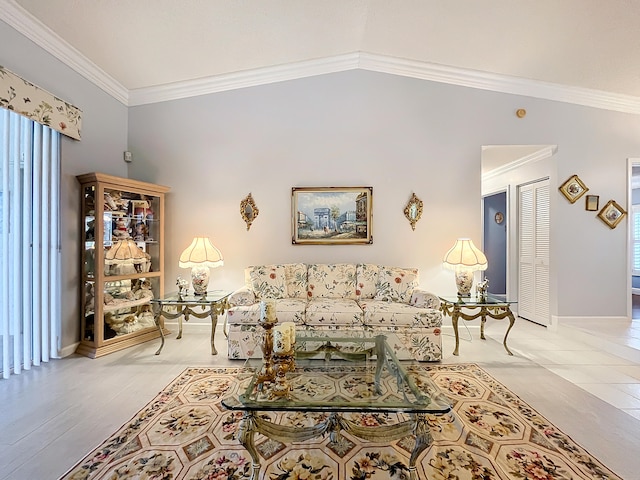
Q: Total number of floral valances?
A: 1